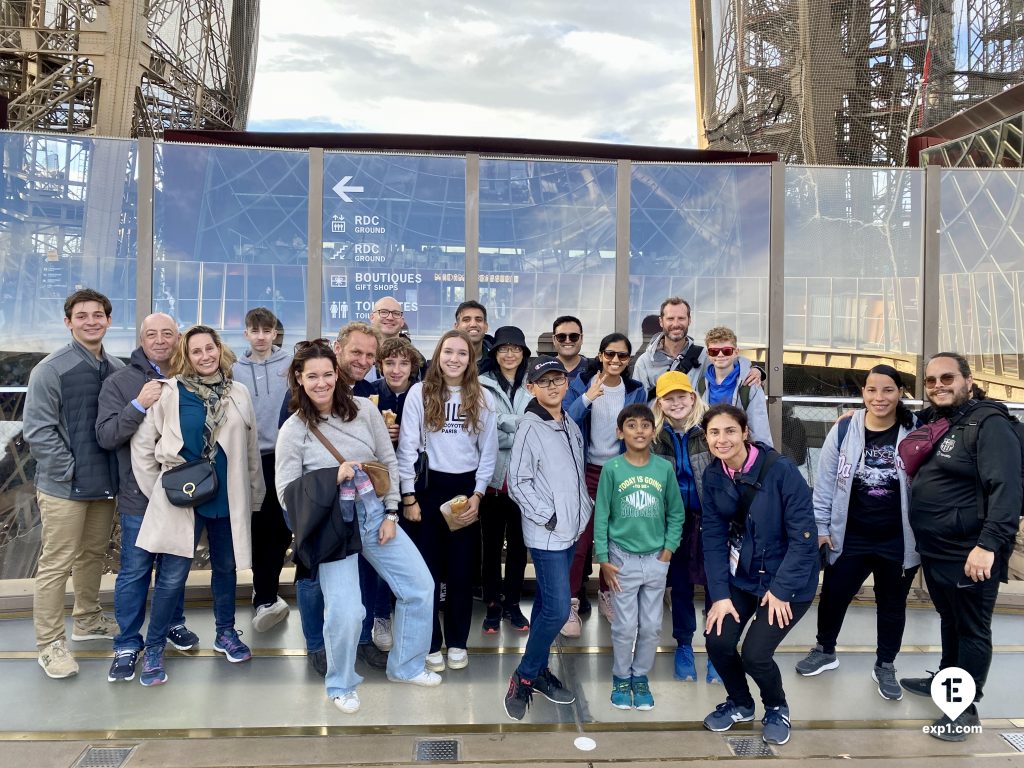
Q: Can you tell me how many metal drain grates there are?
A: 4